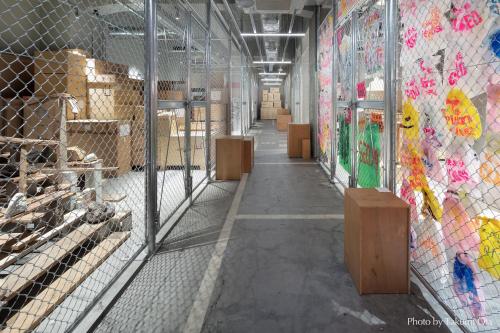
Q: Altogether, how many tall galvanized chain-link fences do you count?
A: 2